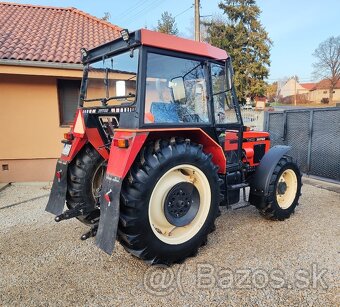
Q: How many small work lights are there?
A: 2